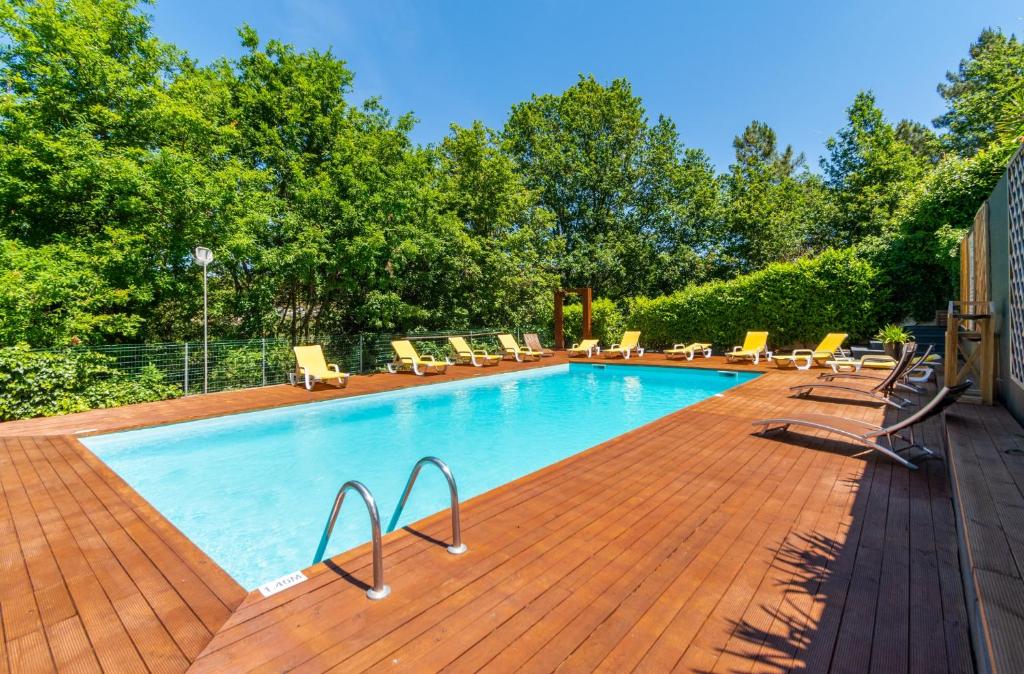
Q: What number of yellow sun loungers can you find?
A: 10